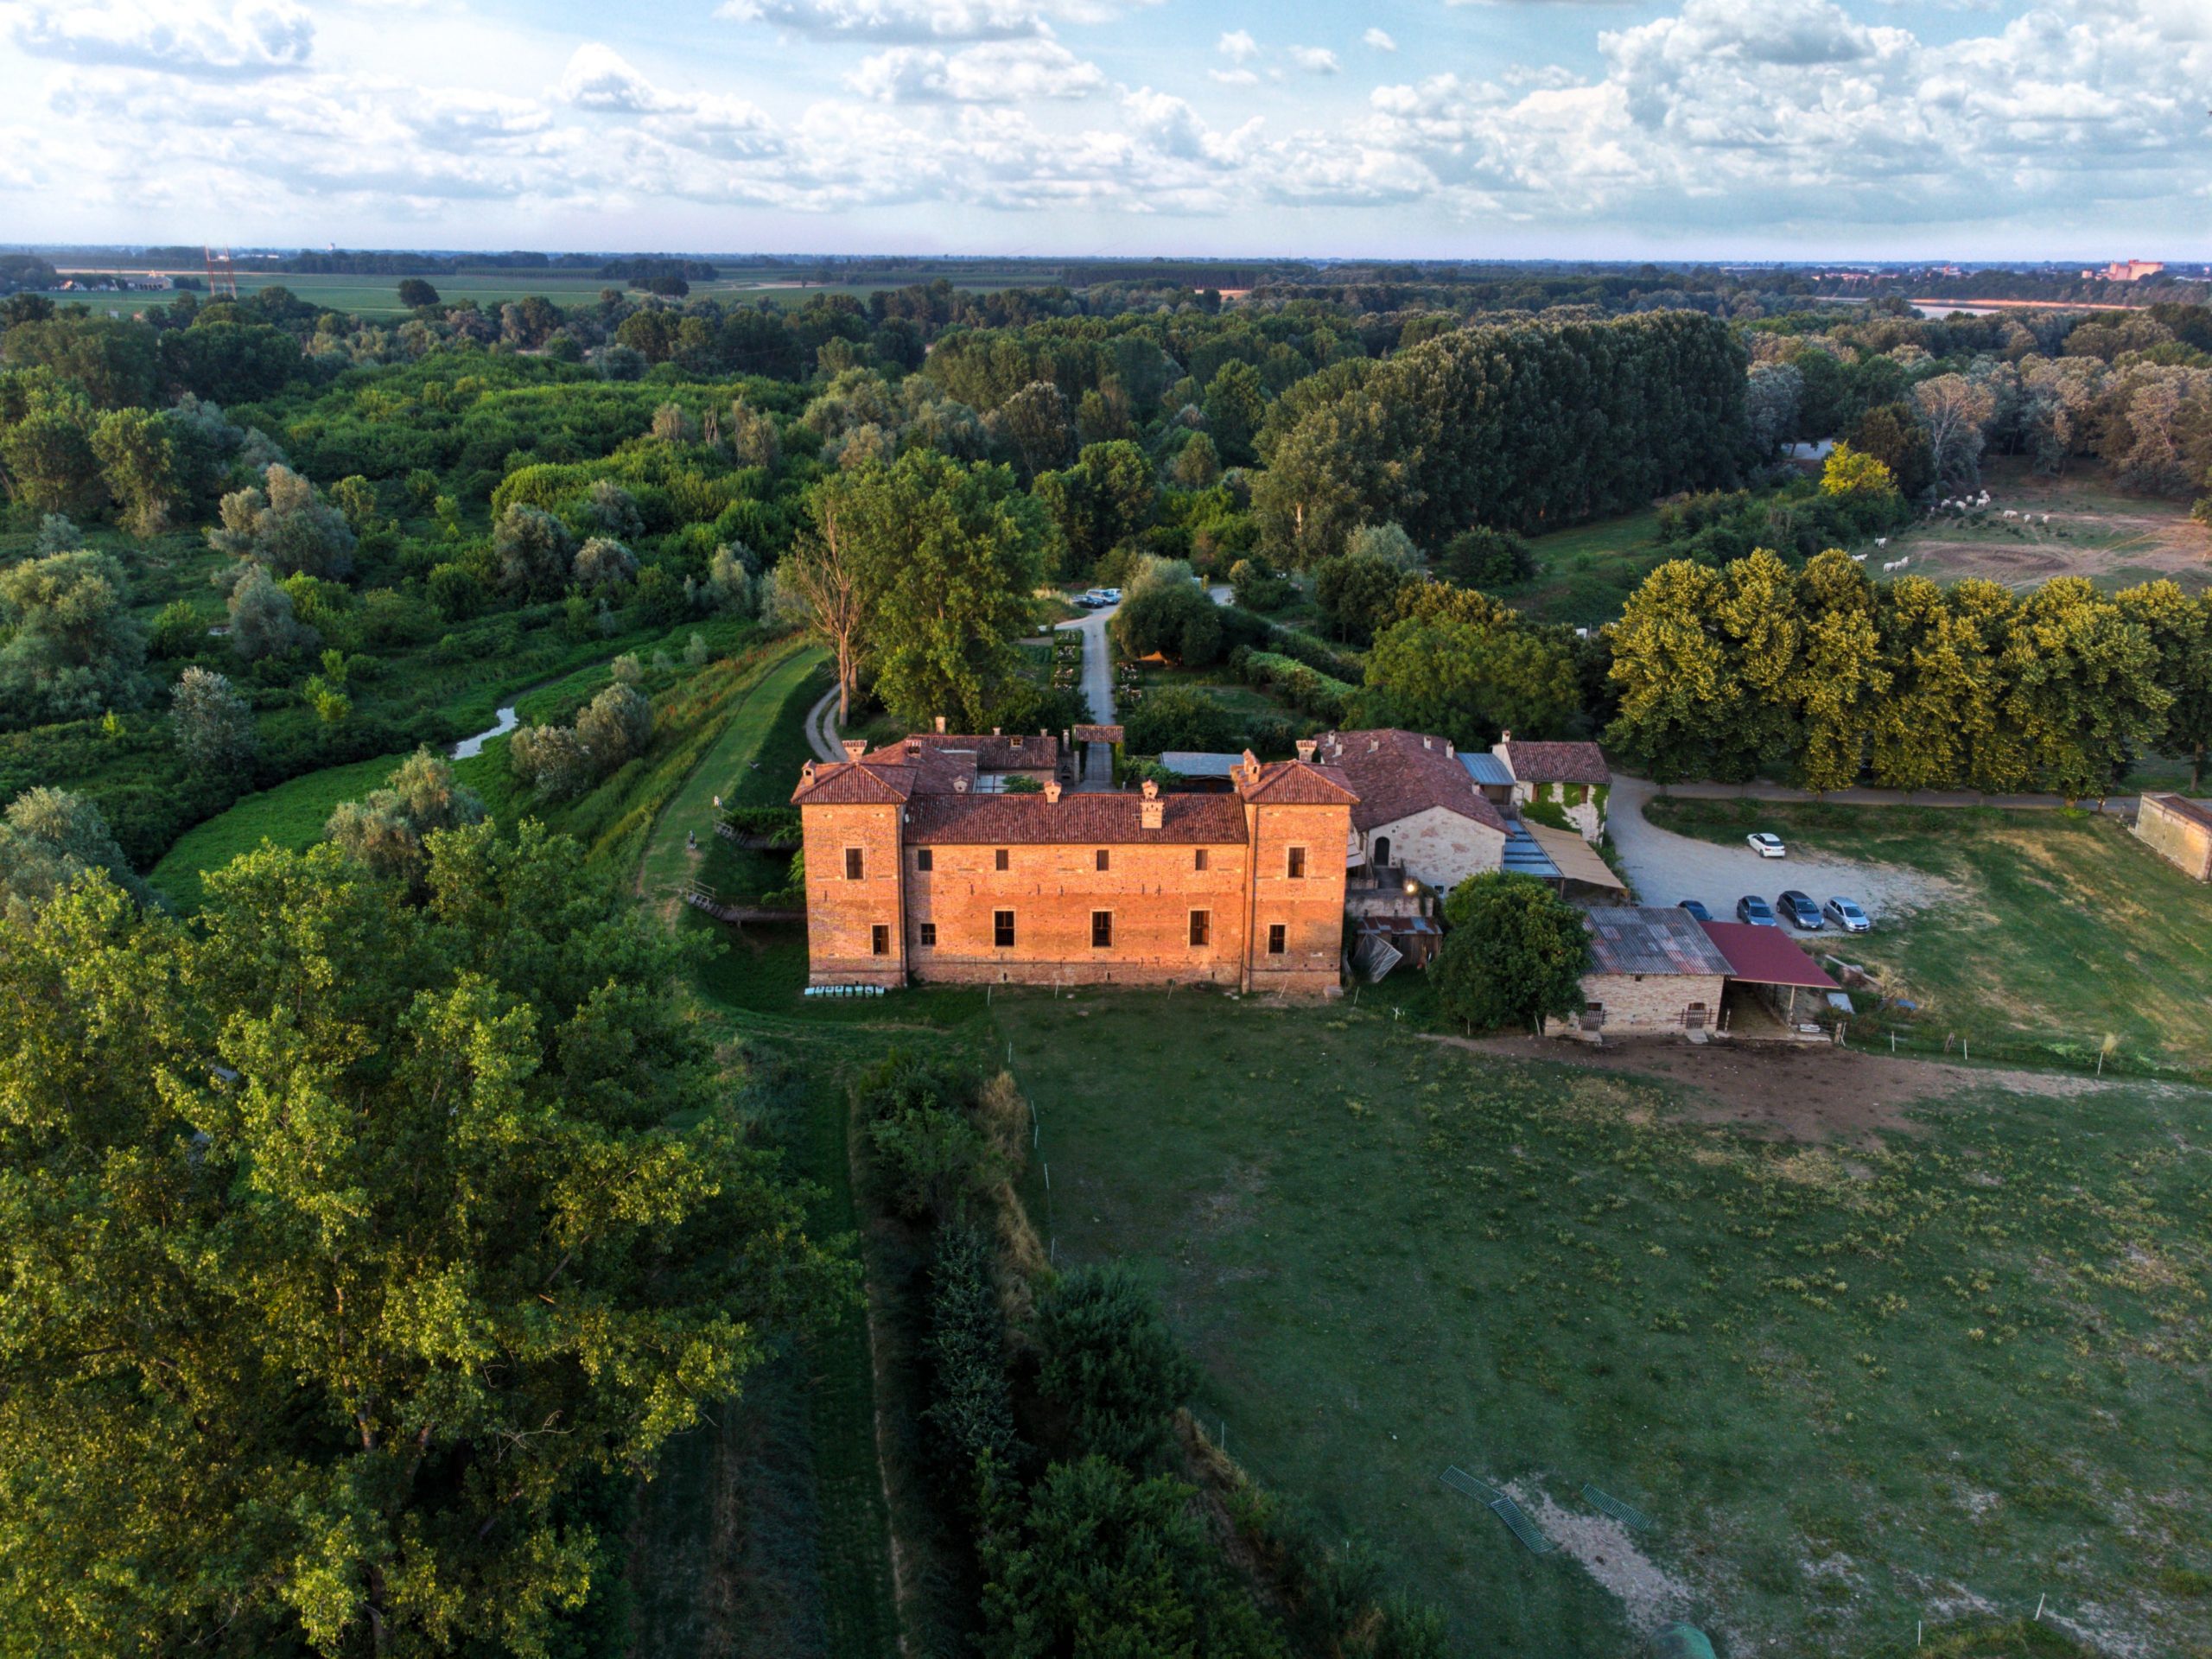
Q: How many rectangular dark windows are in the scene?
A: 12